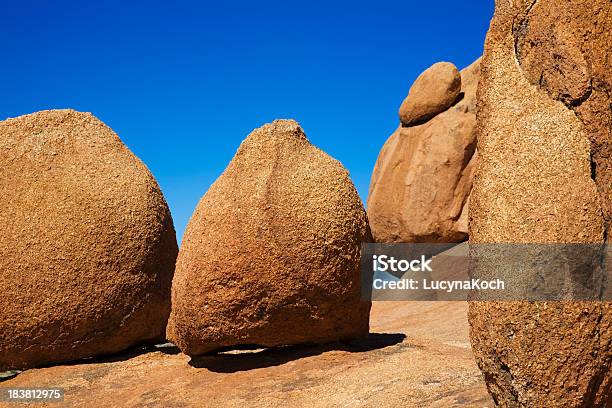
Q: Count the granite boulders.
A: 5